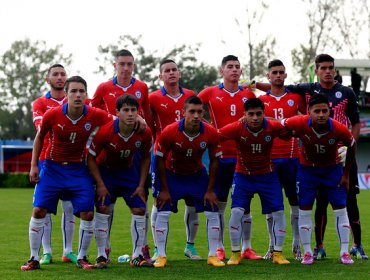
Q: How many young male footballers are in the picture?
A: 11